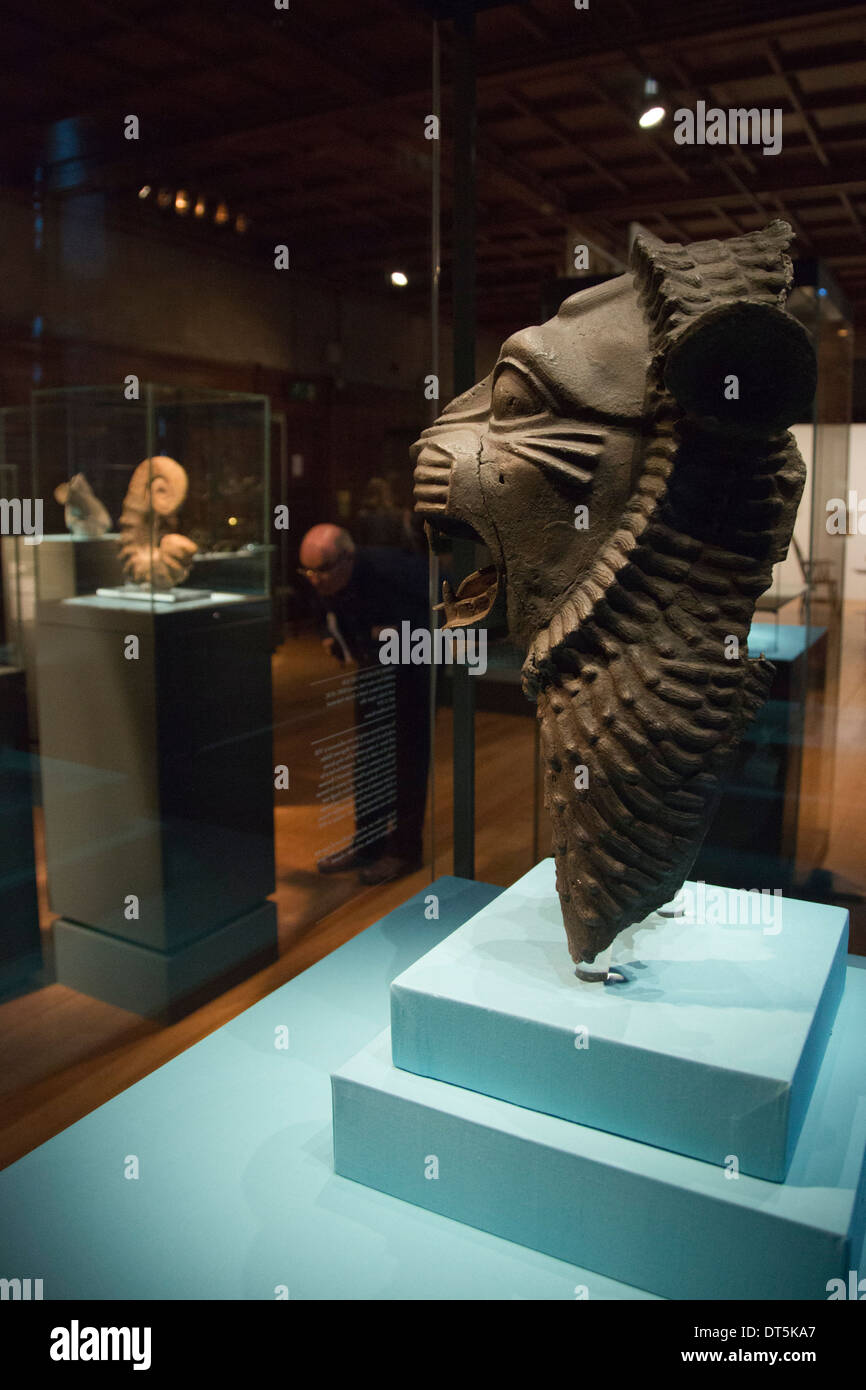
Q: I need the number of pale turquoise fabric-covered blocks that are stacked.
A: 2